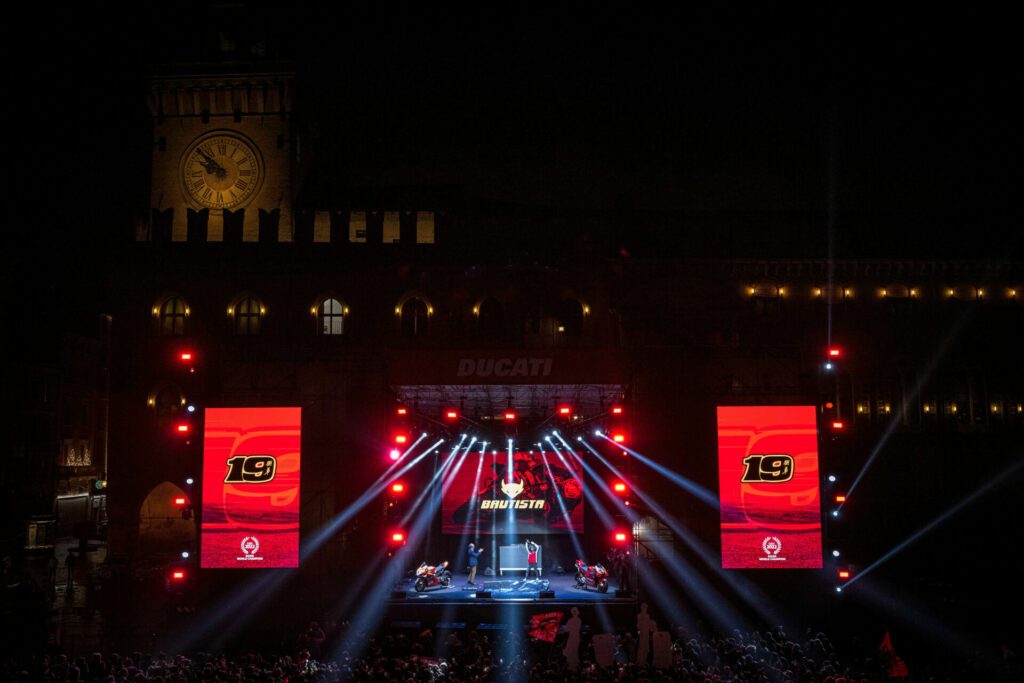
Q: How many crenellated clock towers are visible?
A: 1